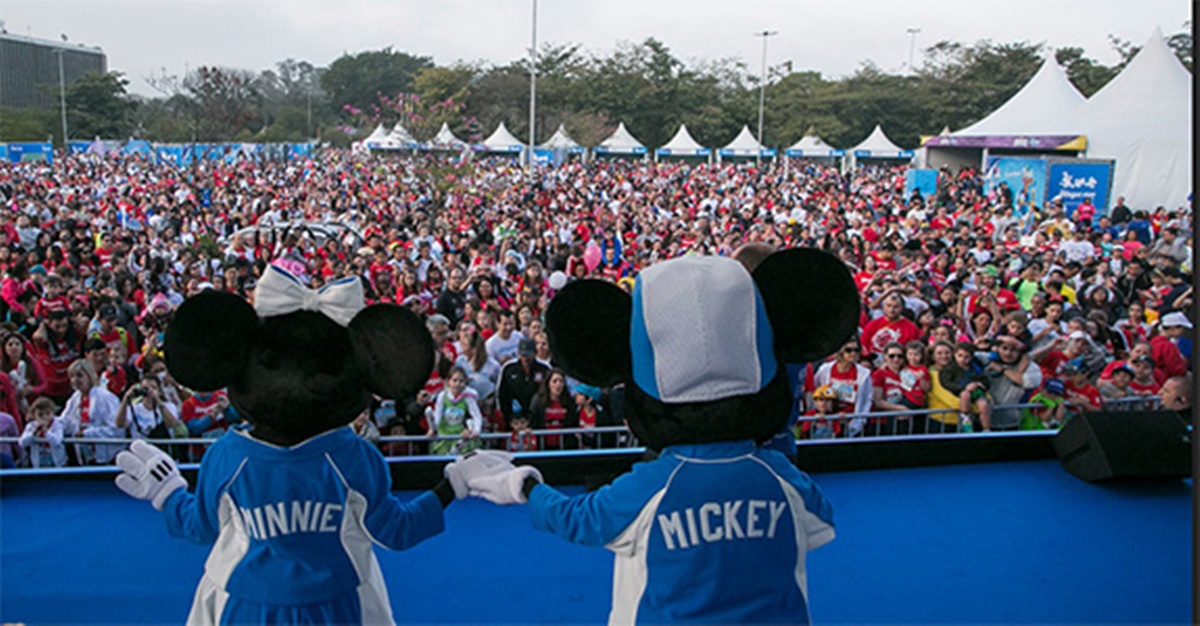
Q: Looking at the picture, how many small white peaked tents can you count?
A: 10